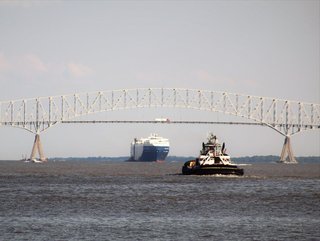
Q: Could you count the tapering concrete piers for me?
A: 2